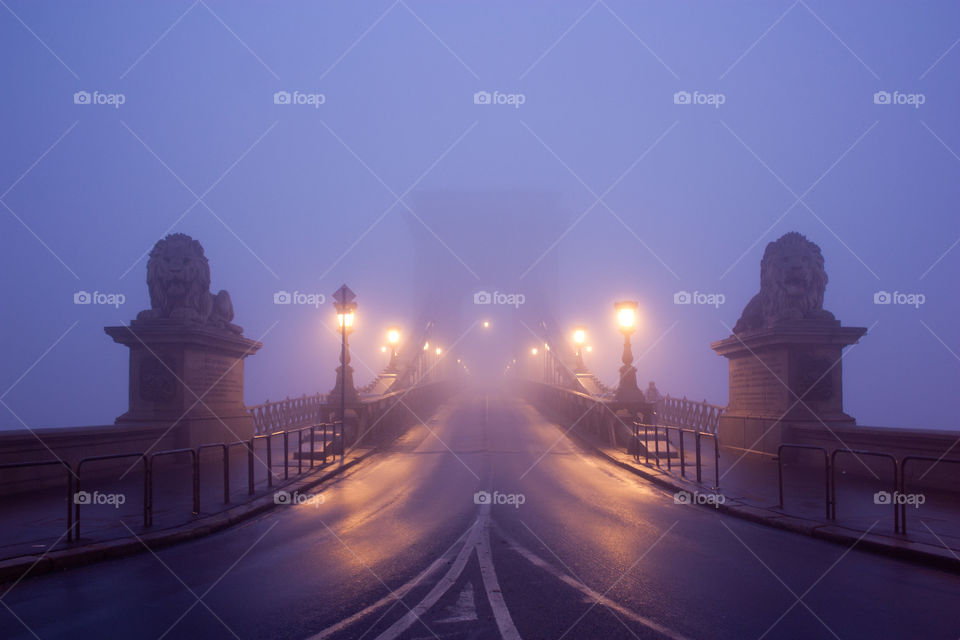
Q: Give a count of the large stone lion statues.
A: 2